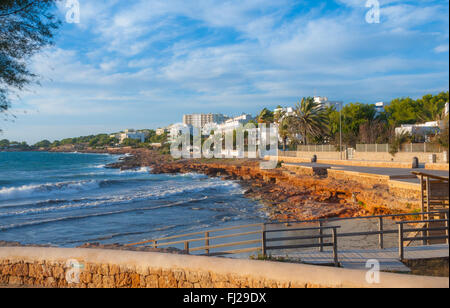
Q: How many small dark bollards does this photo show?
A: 2